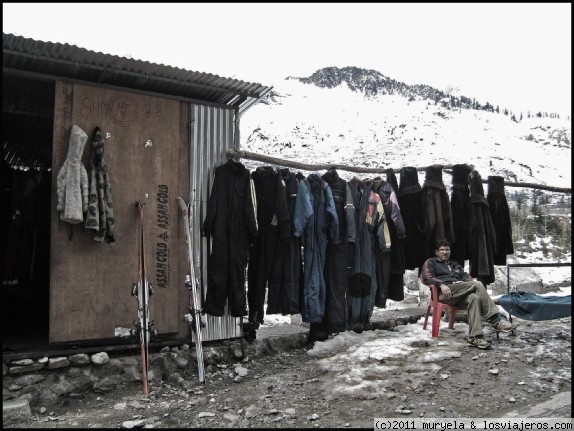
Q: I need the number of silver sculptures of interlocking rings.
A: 0